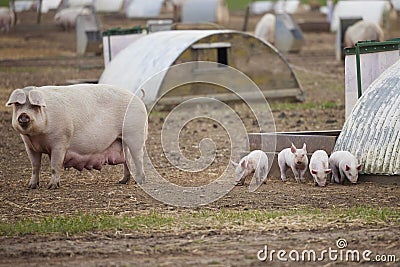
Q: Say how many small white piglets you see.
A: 4